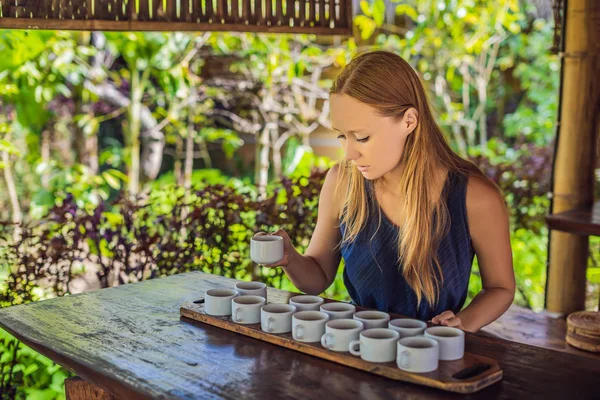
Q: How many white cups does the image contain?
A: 14